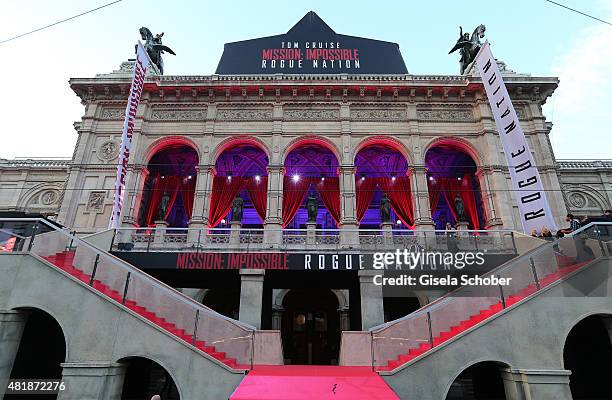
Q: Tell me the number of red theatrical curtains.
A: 10